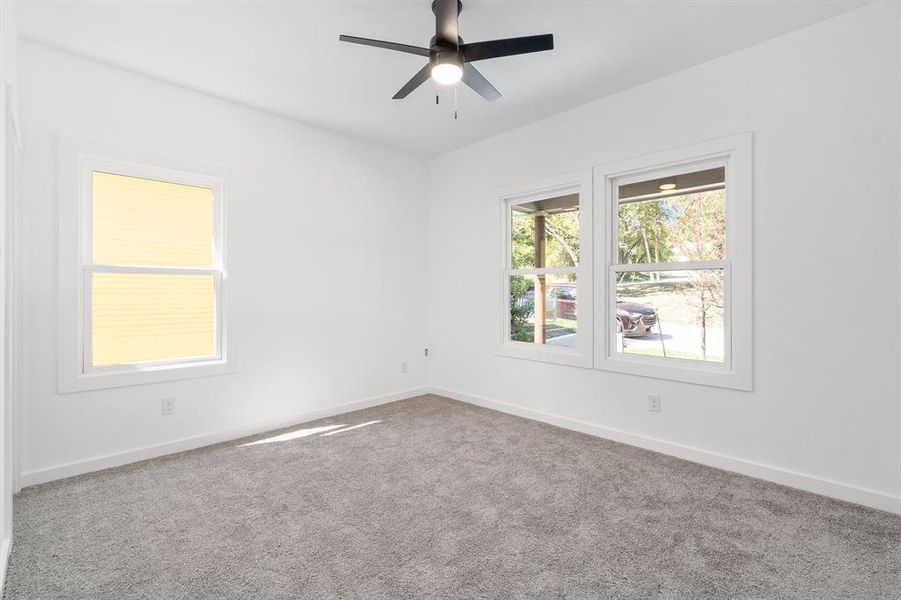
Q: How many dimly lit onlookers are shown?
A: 0